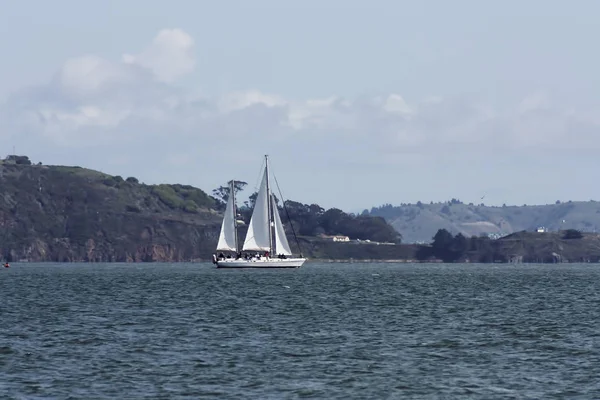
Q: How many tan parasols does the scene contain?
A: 0